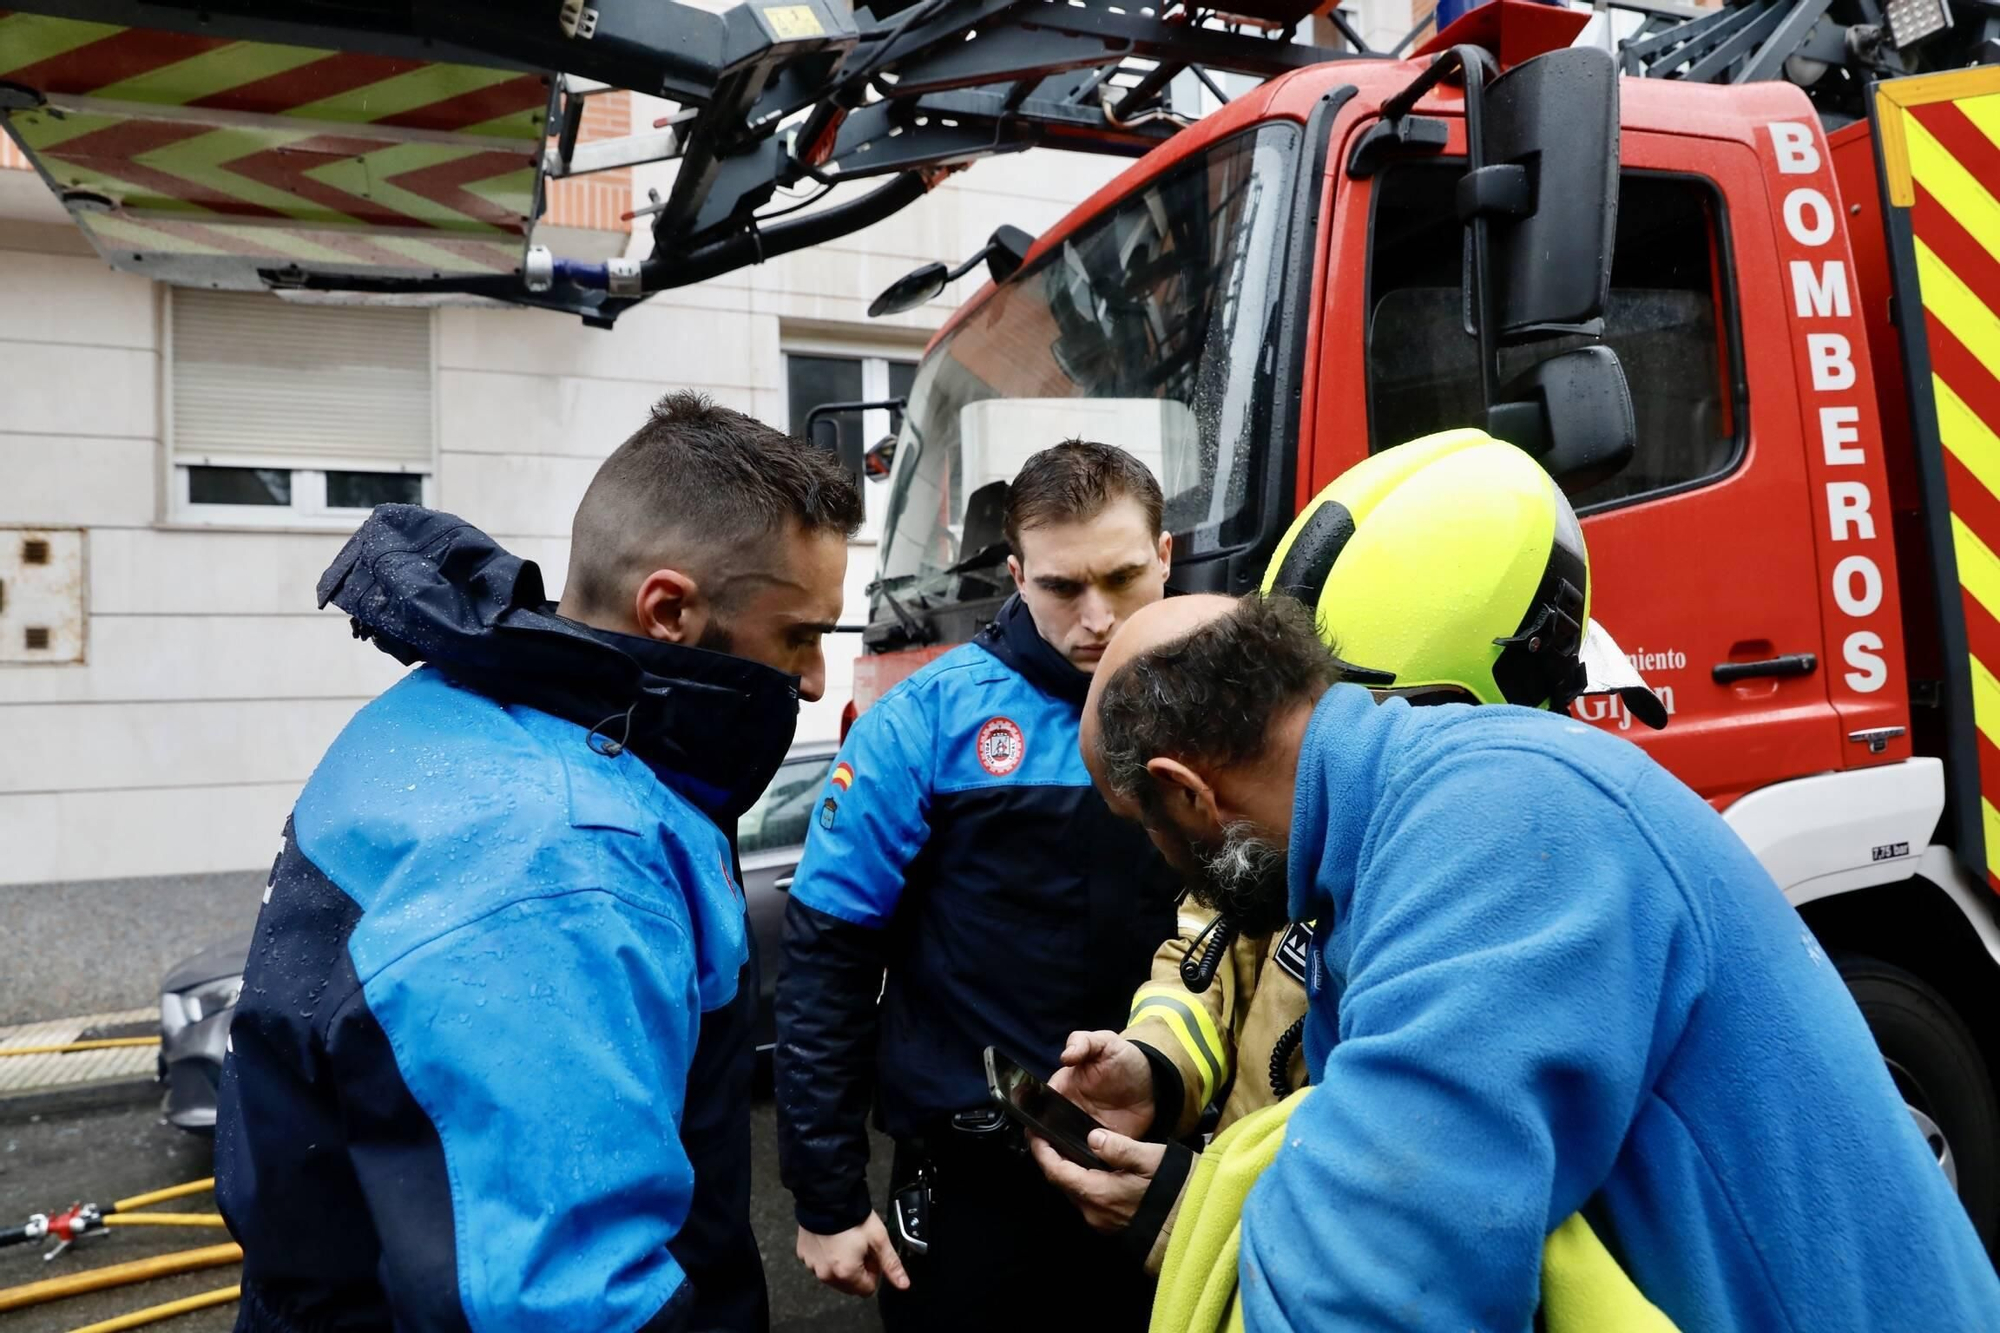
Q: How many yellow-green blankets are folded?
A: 1